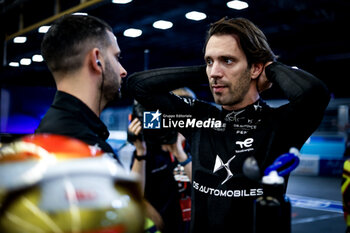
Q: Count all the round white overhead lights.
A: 11